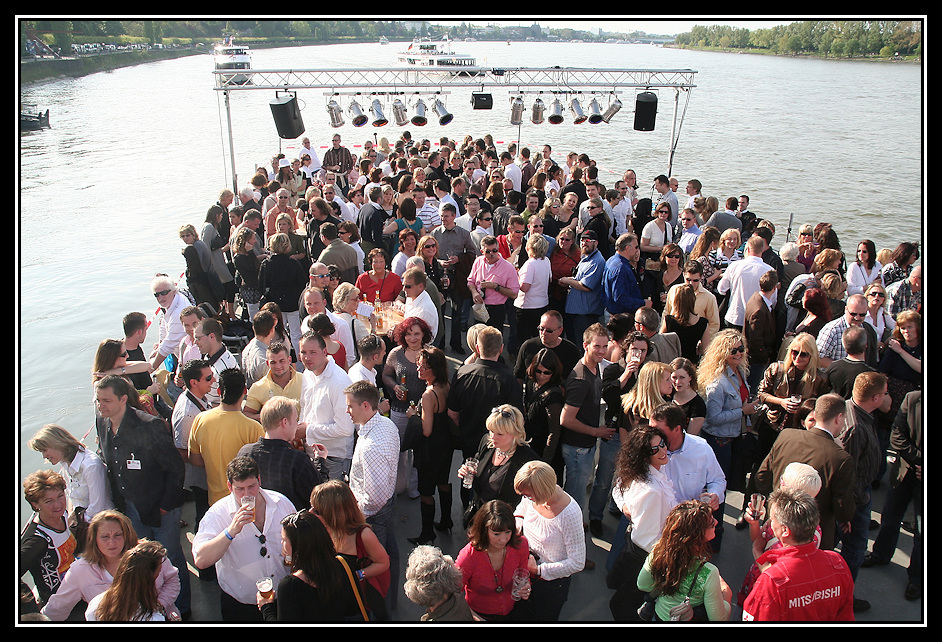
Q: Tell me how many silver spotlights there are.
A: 12